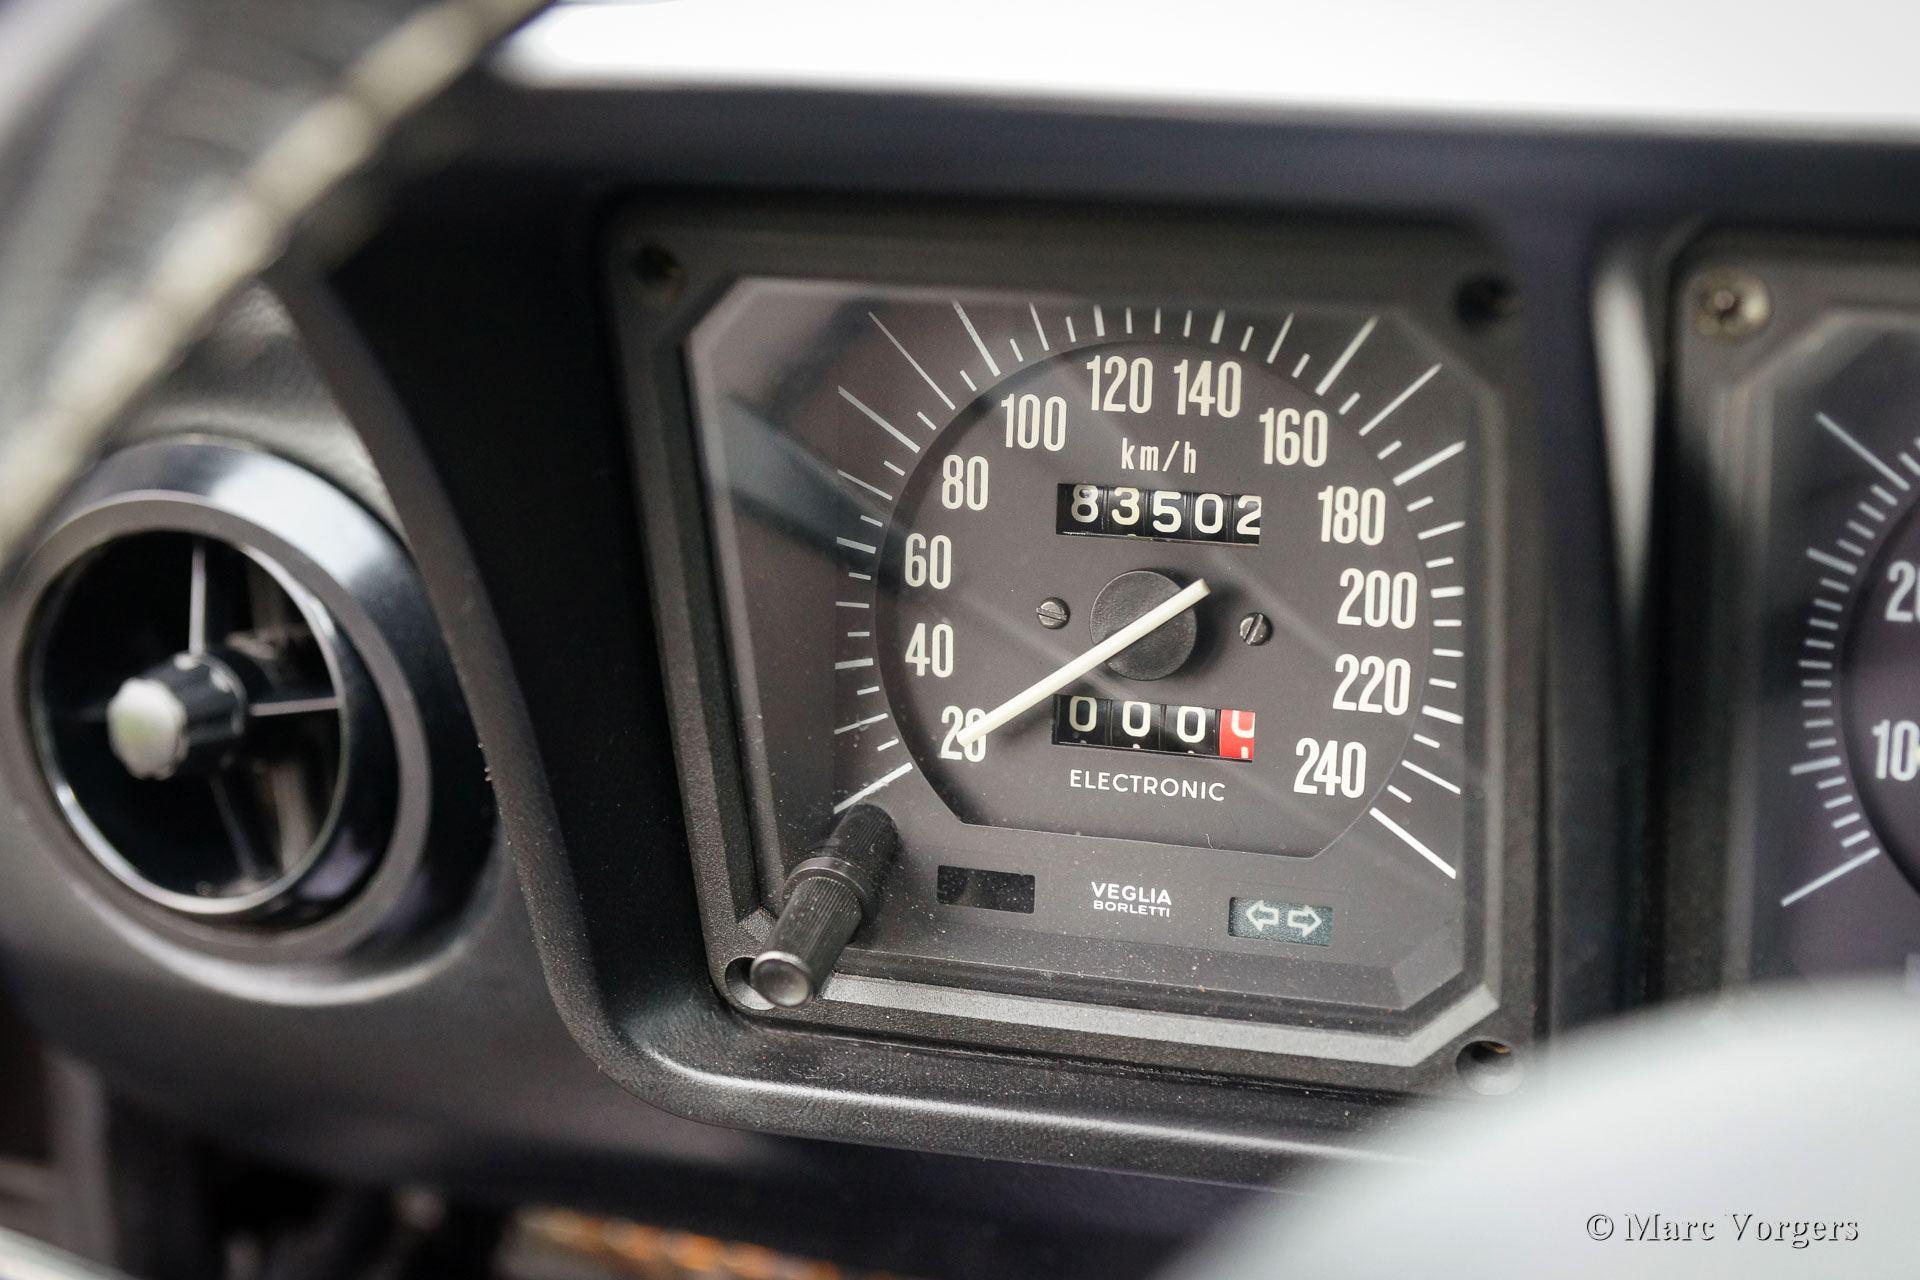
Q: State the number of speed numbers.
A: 12